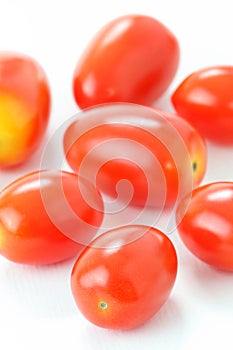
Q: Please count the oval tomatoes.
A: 7